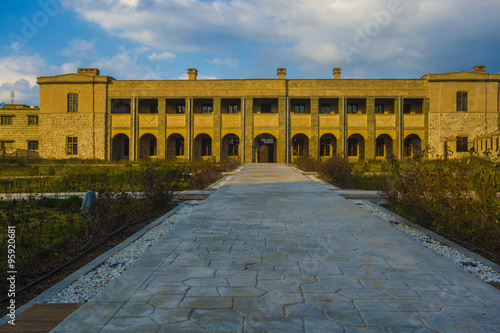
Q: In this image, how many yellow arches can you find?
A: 11